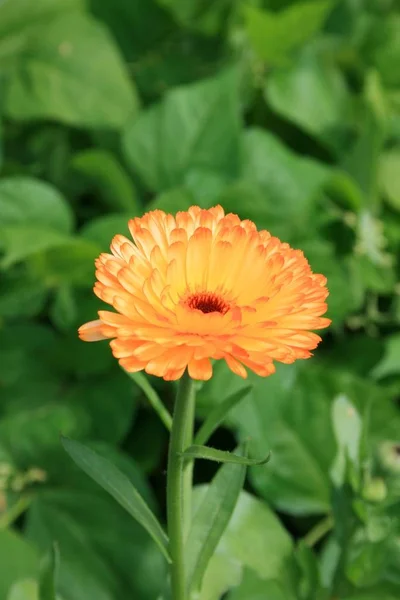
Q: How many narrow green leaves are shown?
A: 5